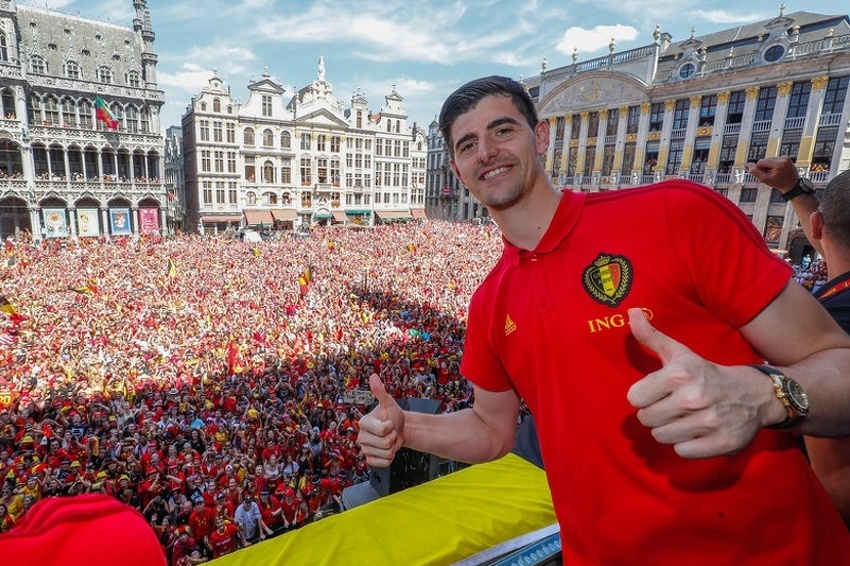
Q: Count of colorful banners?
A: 4